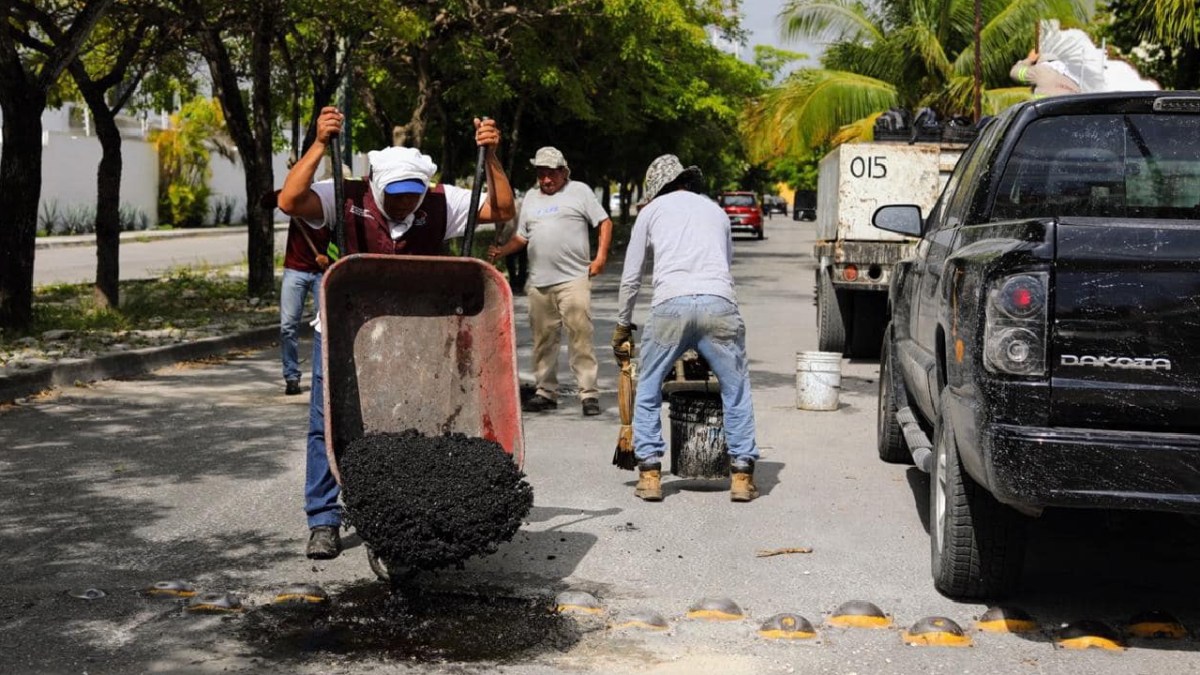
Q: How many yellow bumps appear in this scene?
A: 12